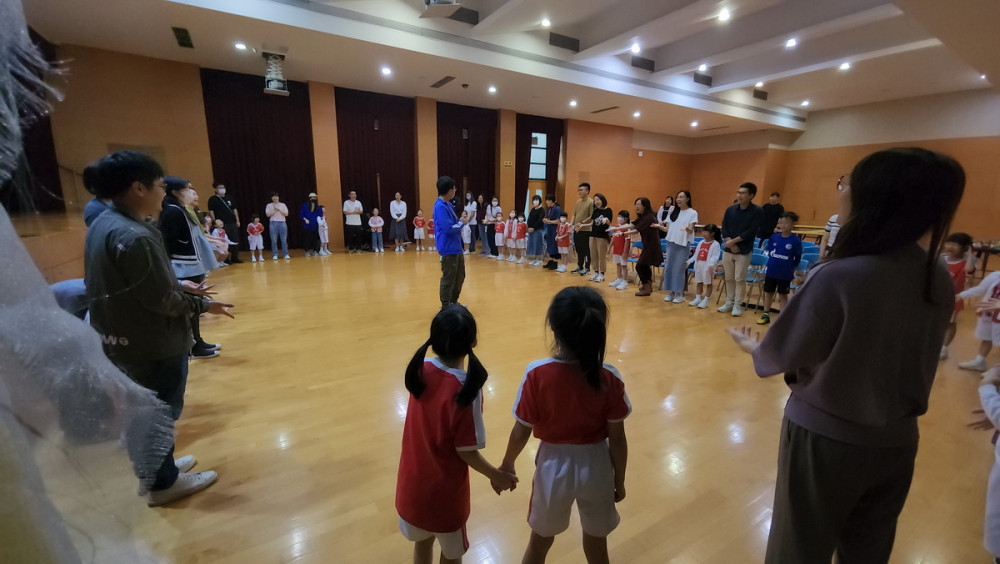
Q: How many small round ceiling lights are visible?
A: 15